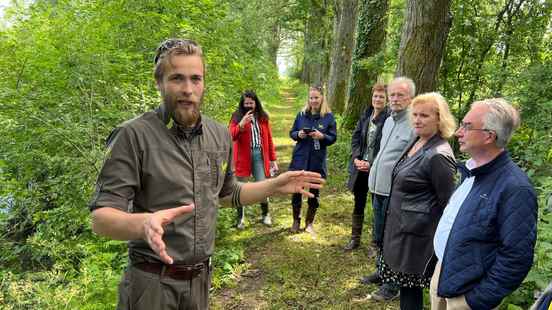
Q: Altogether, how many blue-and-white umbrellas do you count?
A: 0